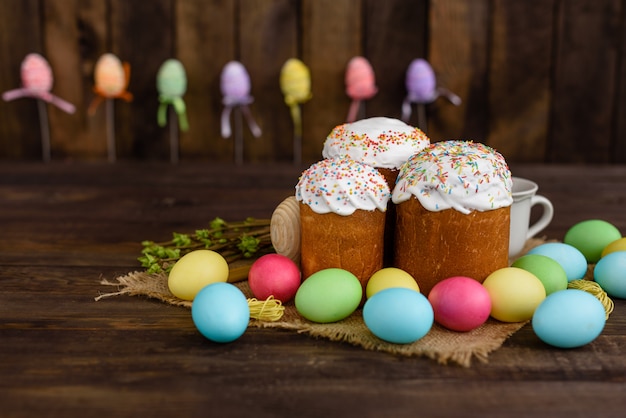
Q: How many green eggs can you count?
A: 4